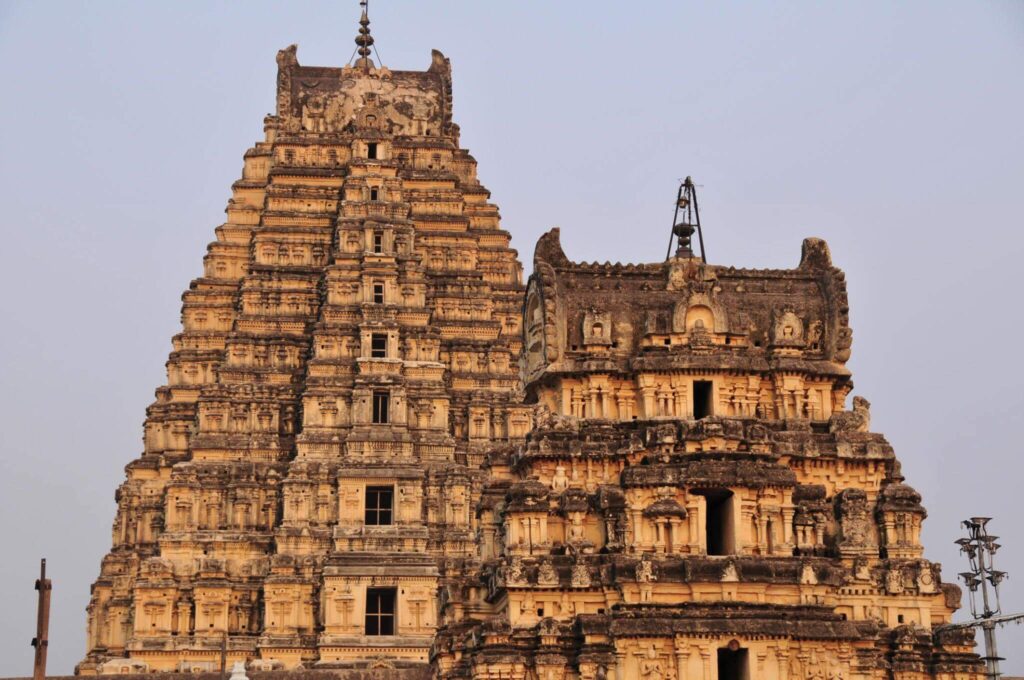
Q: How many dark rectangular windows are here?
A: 11